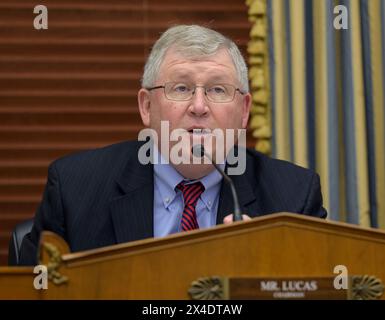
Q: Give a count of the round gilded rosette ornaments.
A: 2